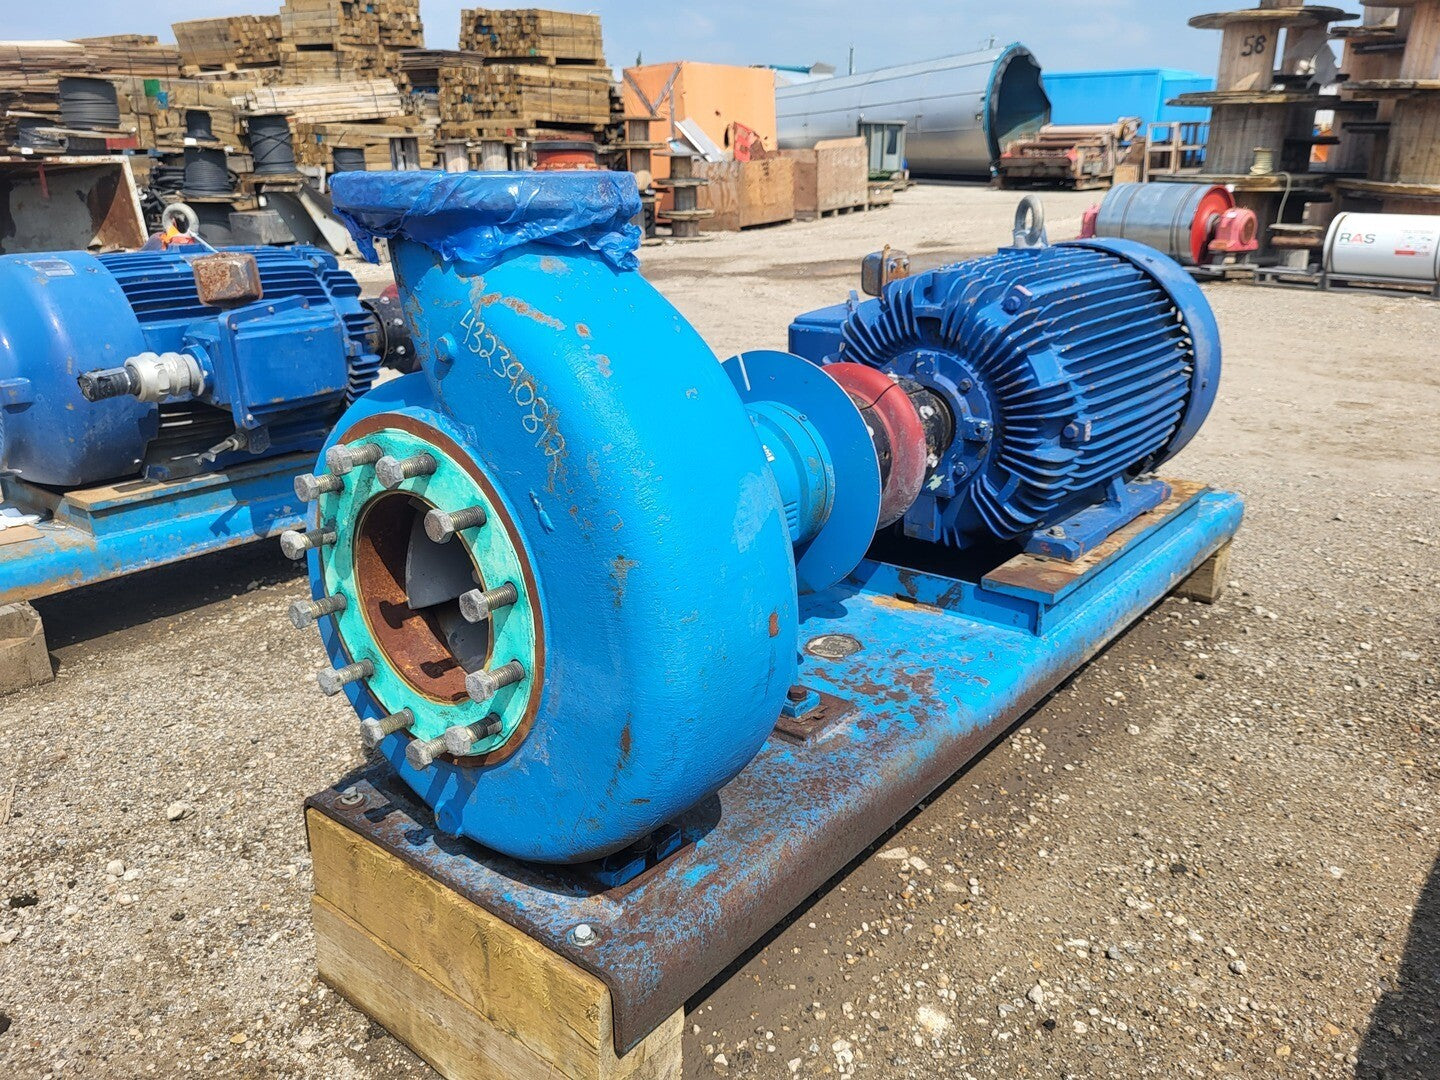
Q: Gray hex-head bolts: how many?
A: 12